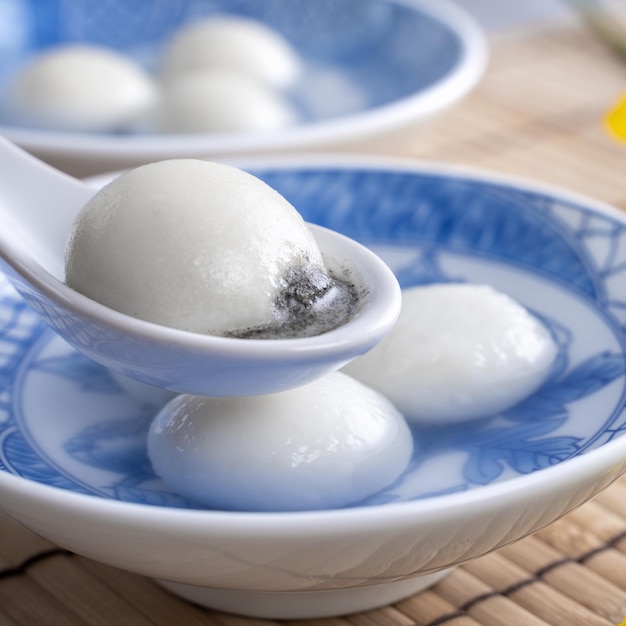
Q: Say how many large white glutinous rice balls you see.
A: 6